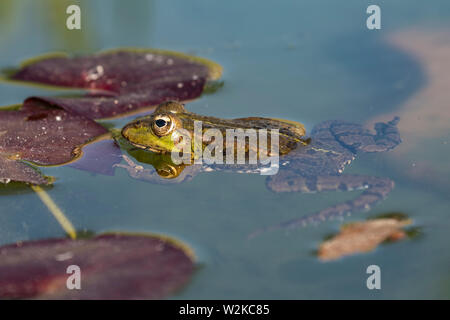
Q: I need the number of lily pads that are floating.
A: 3